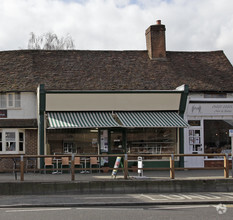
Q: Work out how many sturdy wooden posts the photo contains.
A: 5